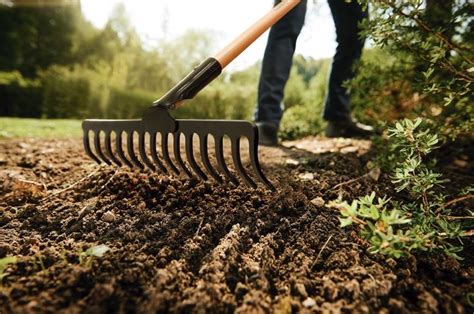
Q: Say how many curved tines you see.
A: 14